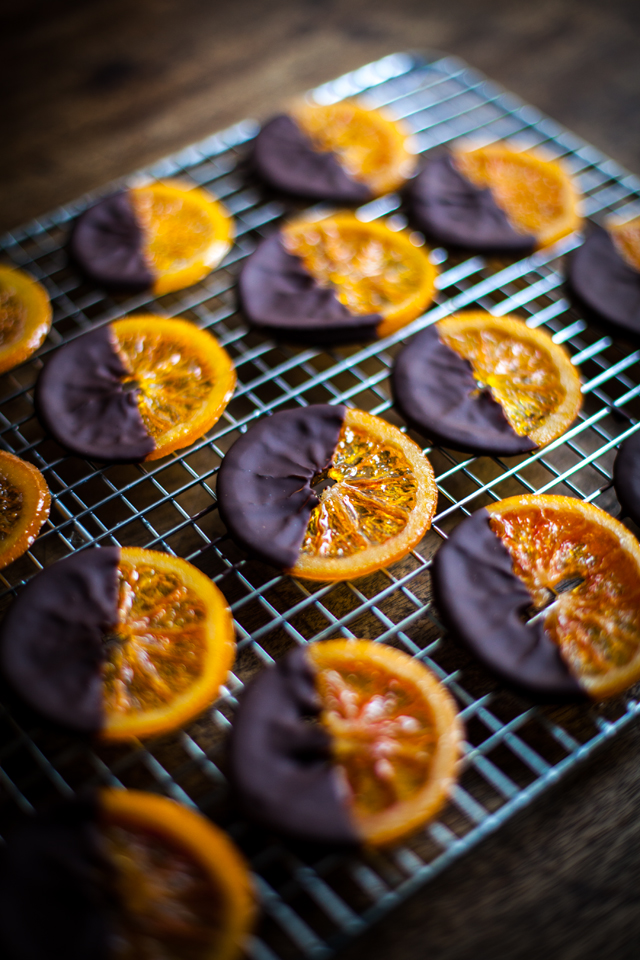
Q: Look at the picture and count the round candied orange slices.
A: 15